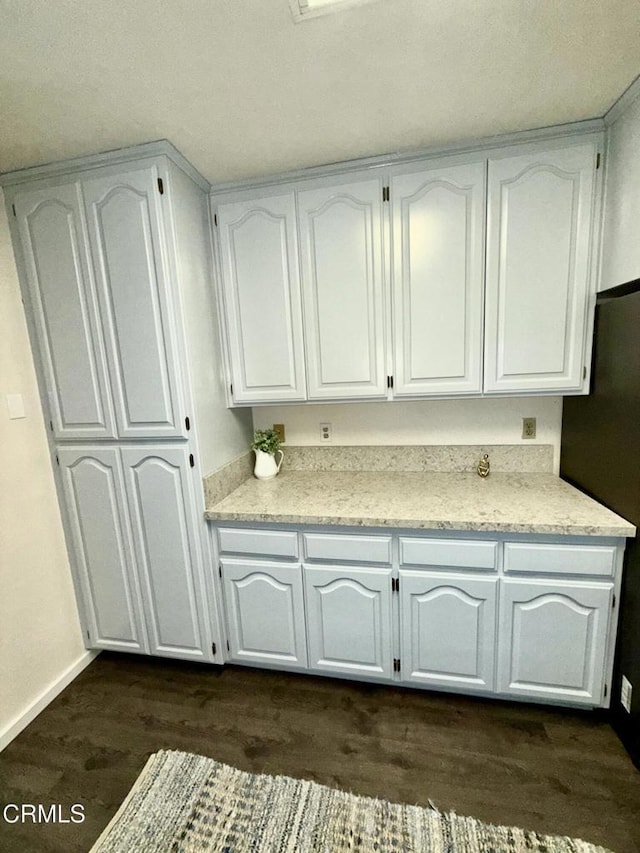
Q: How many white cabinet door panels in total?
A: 12